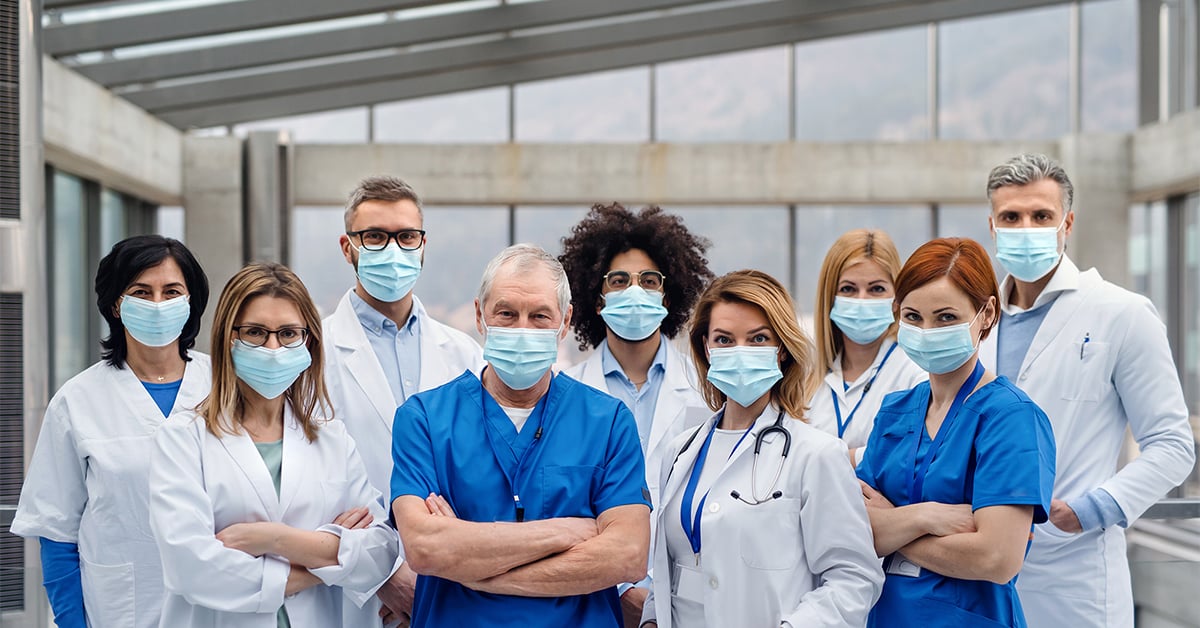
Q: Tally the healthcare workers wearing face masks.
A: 9